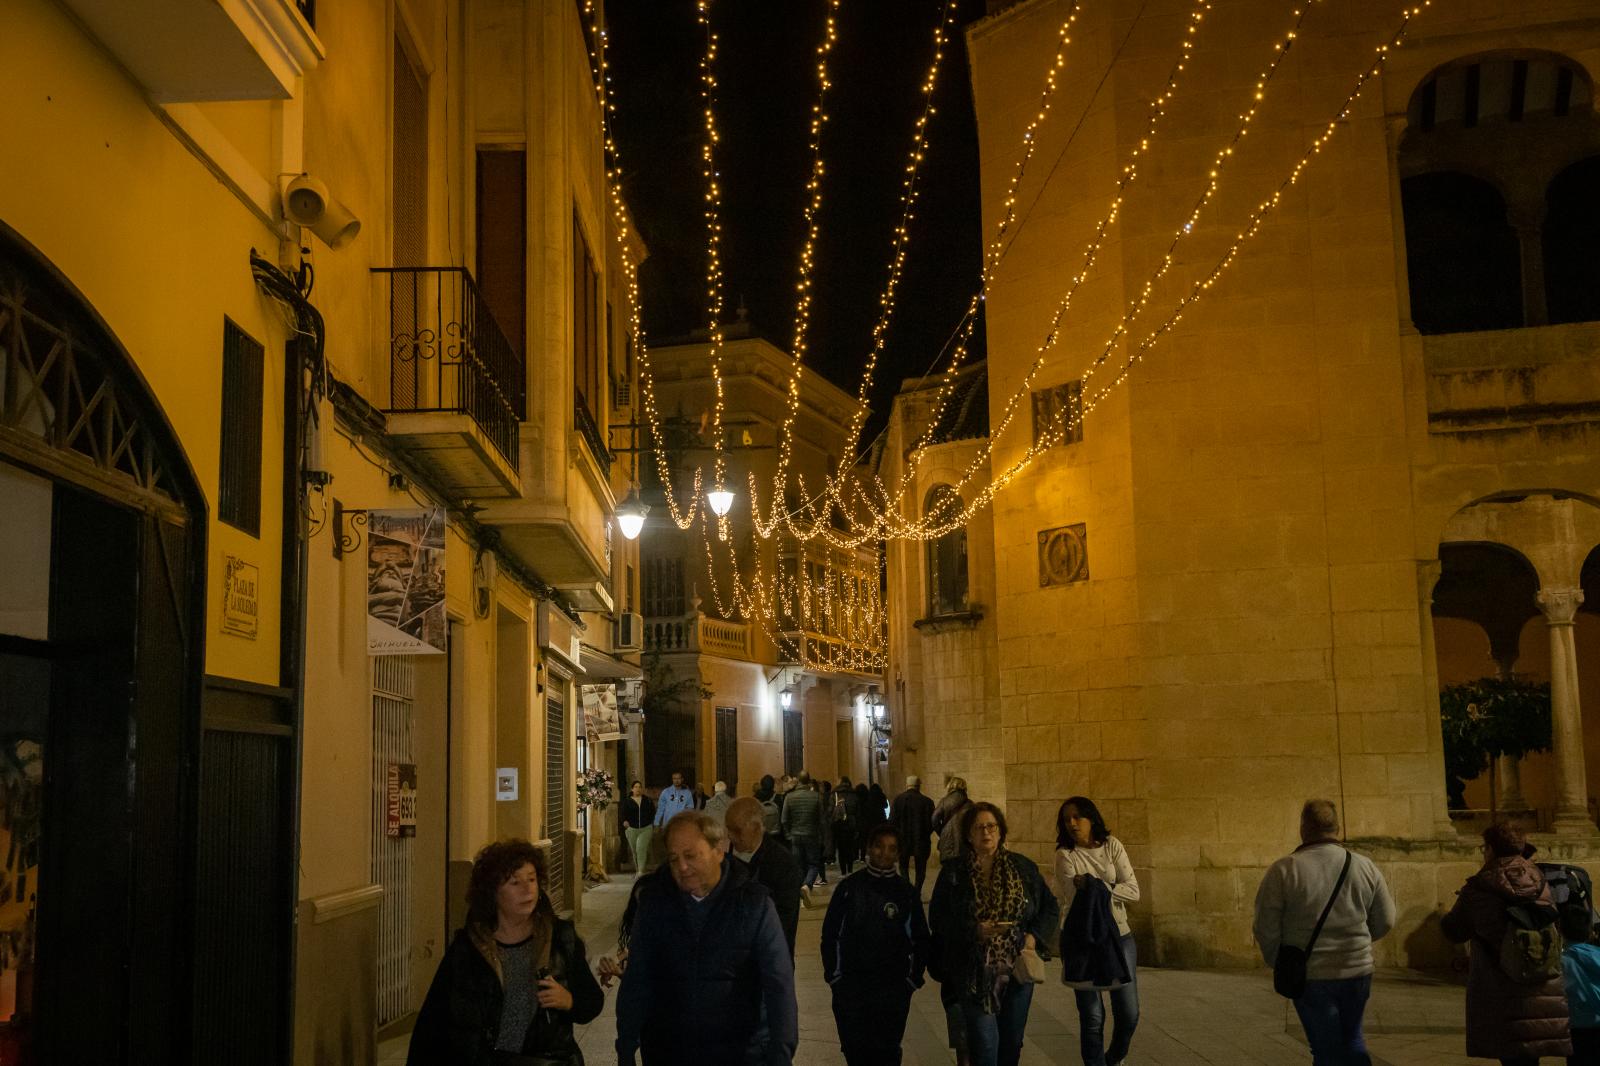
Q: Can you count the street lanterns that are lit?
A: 4